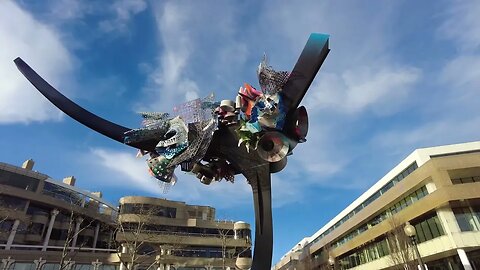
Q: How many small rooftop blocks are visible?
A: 3